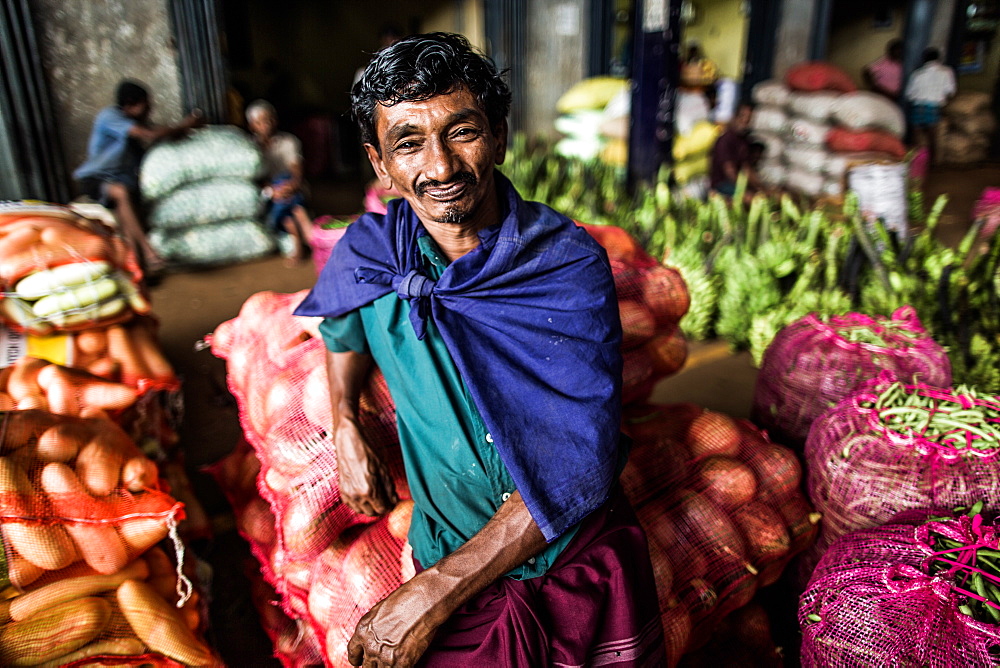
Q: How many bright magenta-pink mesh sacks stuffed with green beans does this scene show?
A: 3